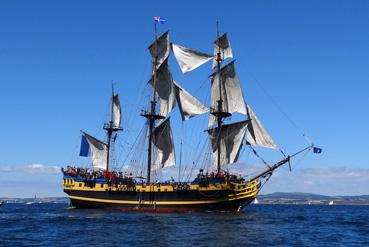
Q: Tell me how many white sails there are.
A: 11